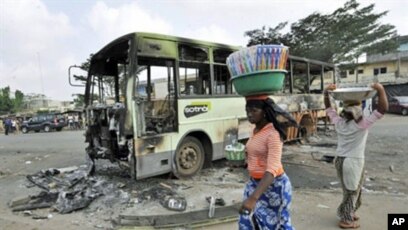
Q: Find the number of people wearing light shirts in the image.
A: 2